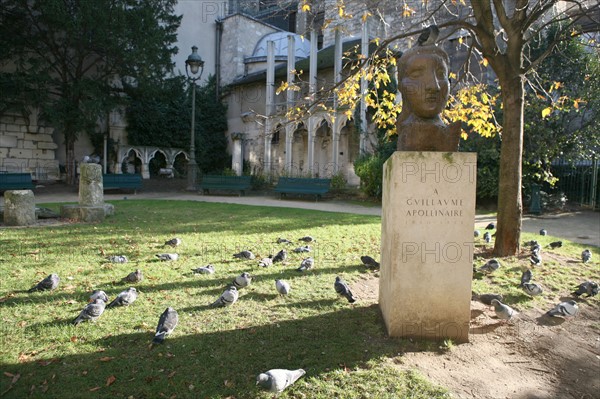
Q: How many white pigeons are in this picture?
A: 1